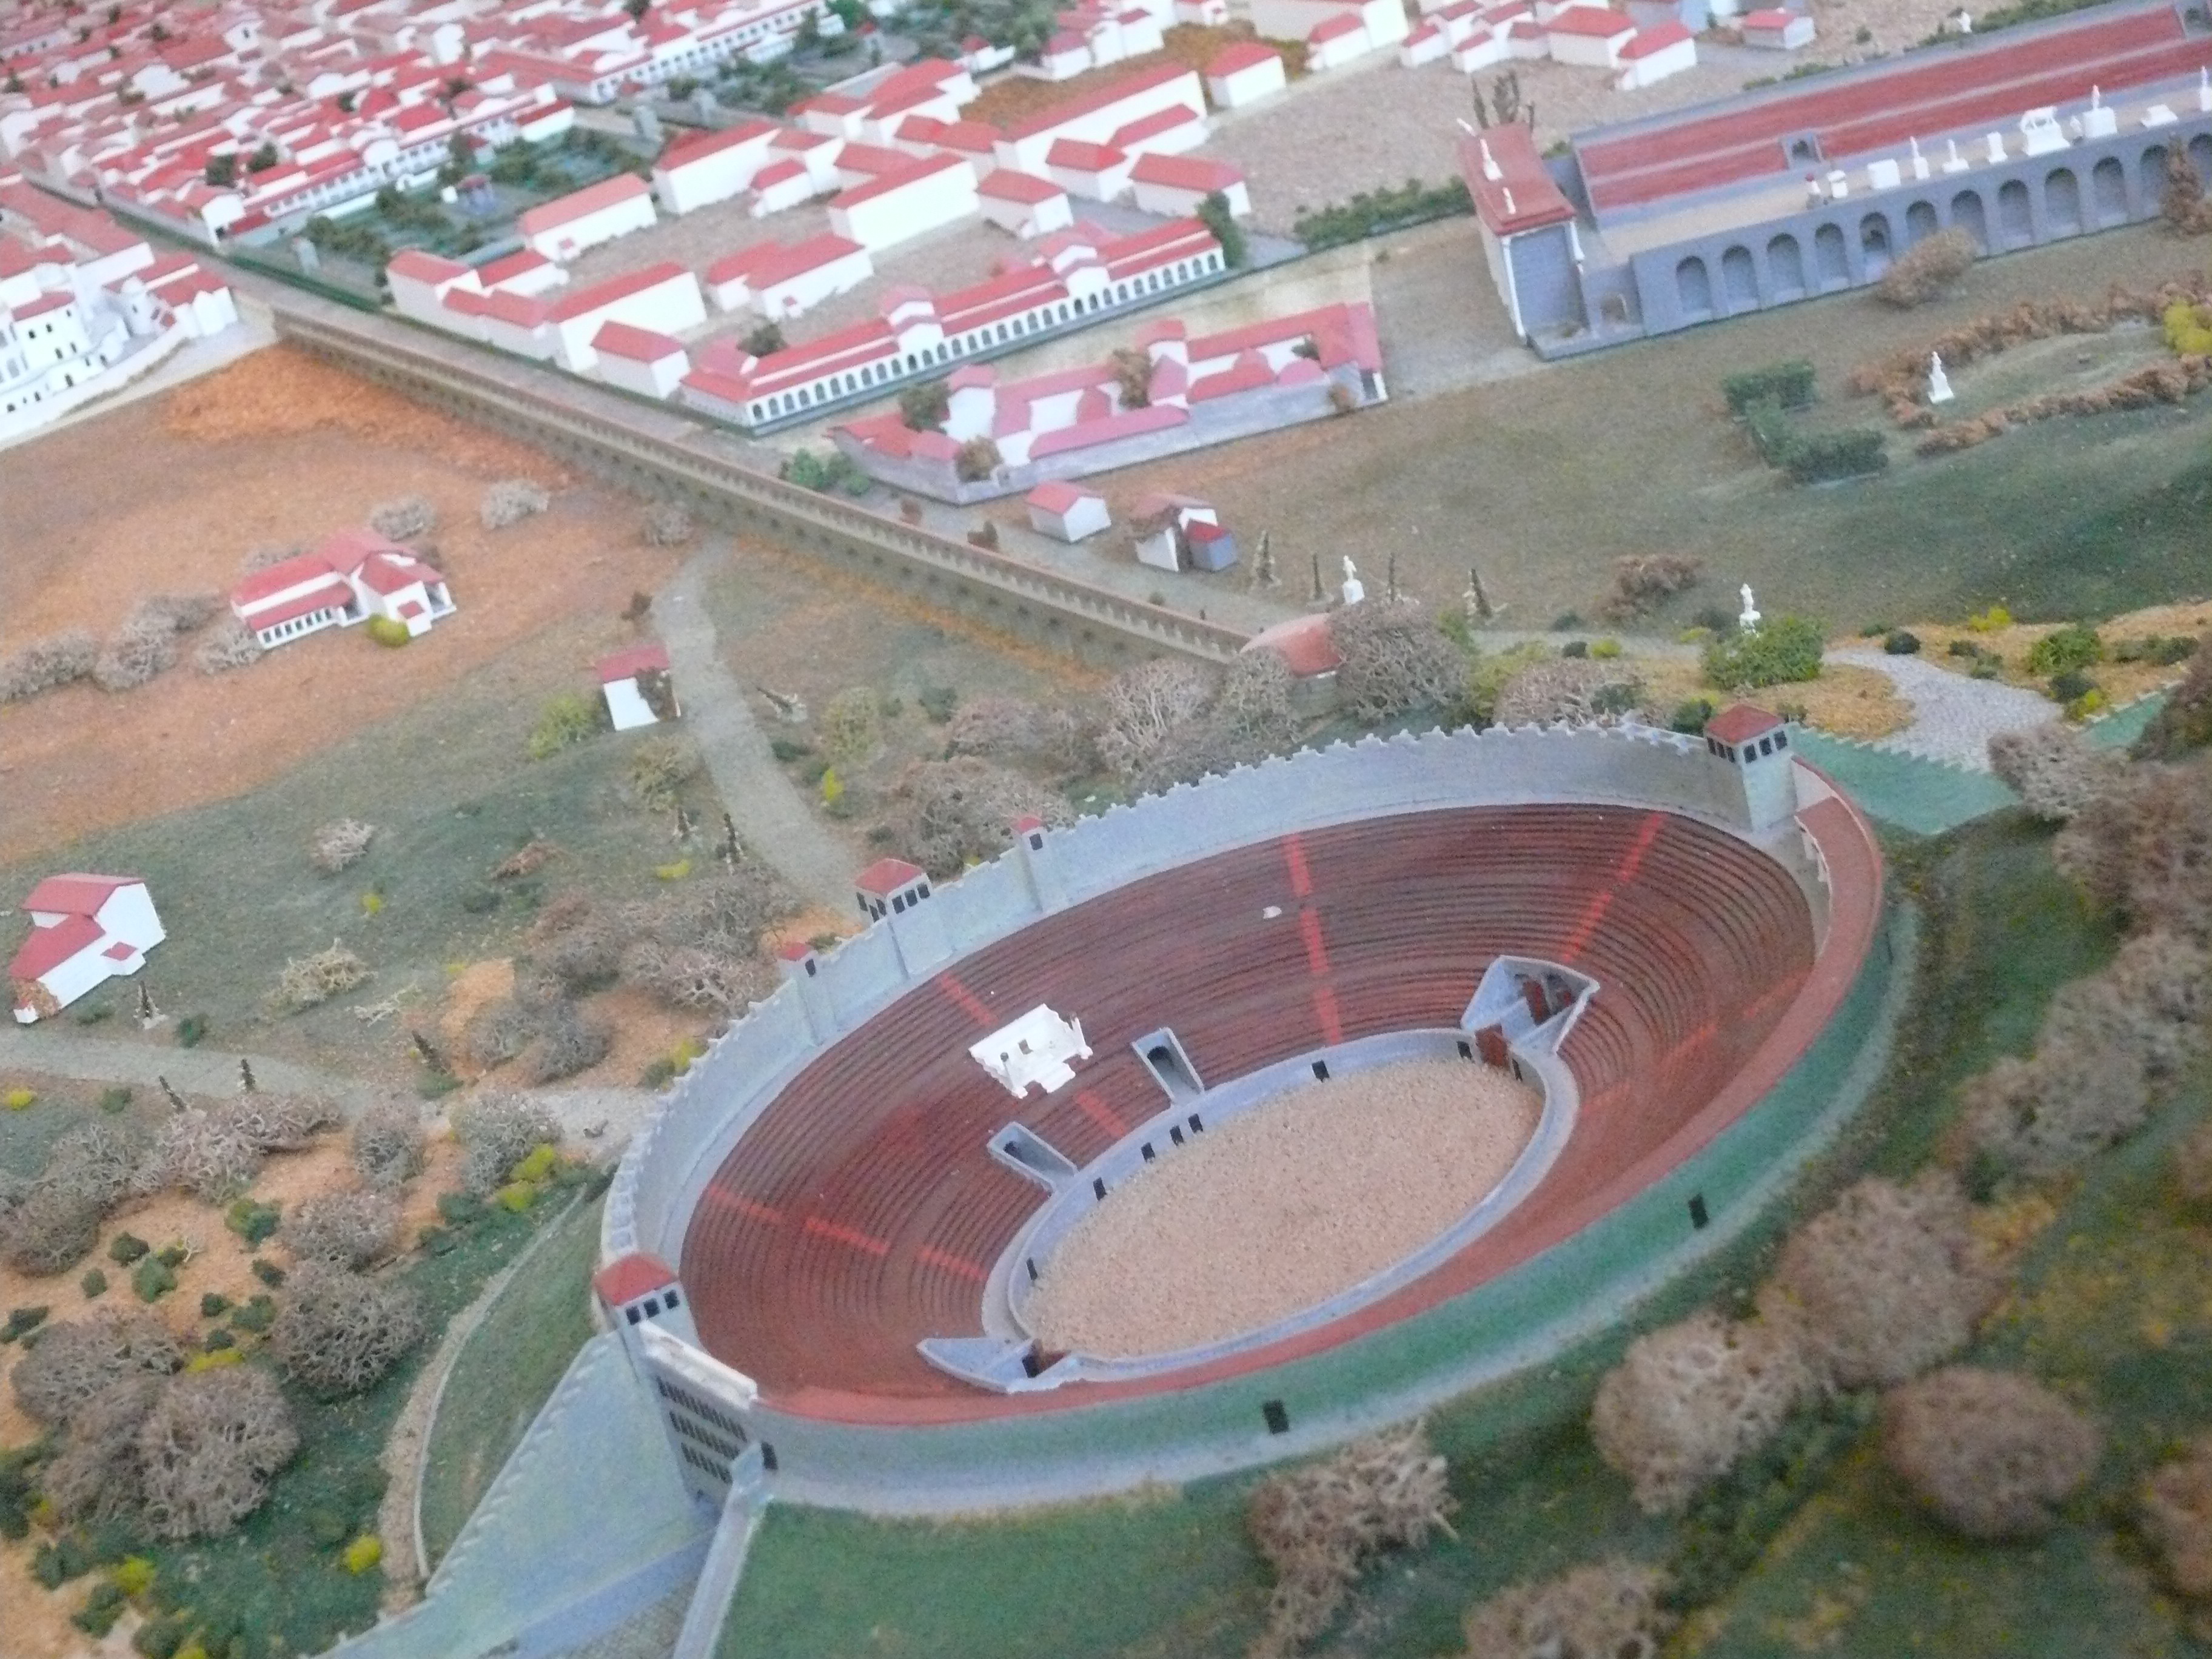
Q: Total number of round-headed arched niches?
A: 12